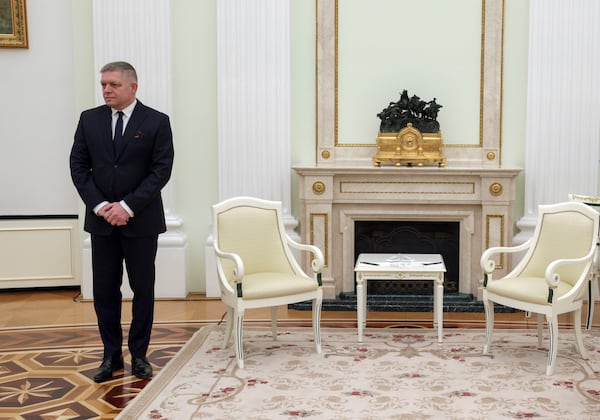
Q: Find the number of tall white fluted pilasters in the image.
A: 3